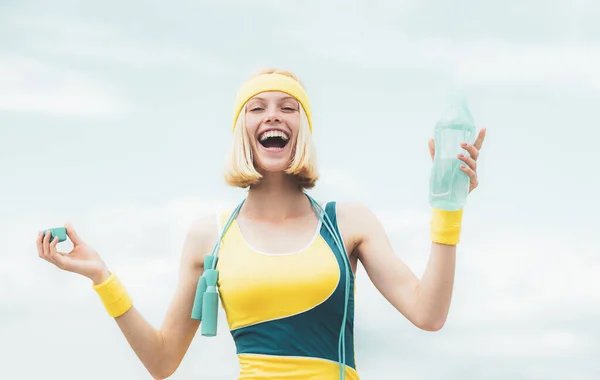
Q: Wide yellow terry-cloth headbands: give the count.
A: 1